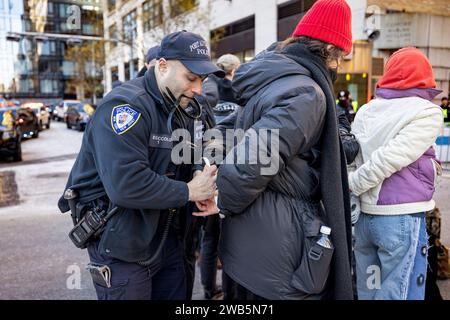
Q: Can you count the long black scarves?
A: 1